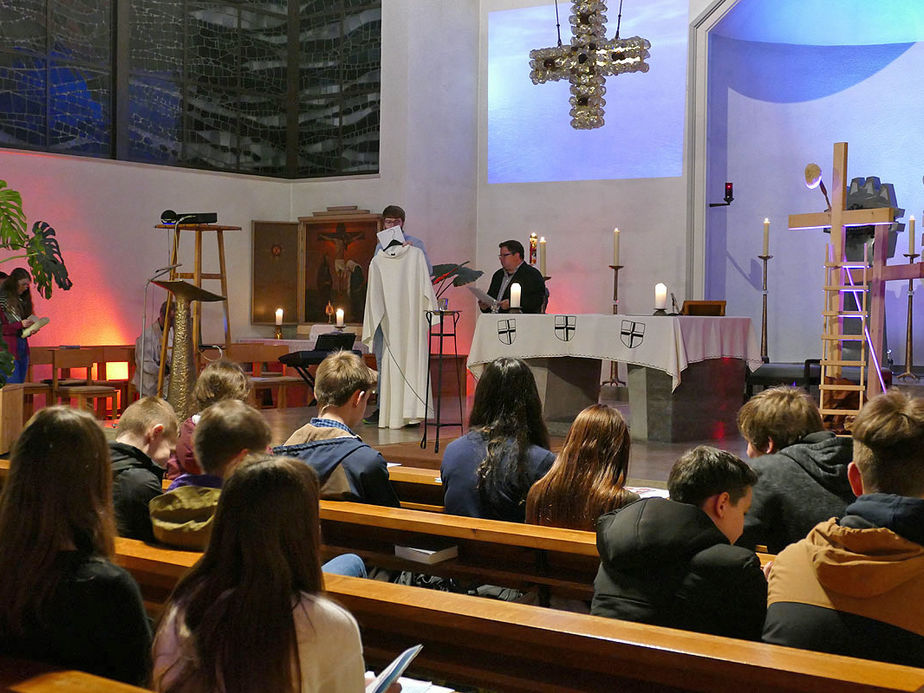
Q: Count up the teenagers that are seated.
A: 11